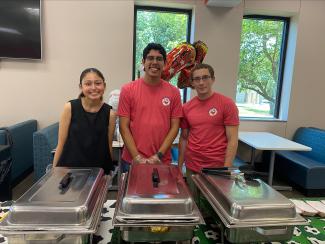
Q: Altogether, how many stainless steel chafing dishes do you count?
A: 3